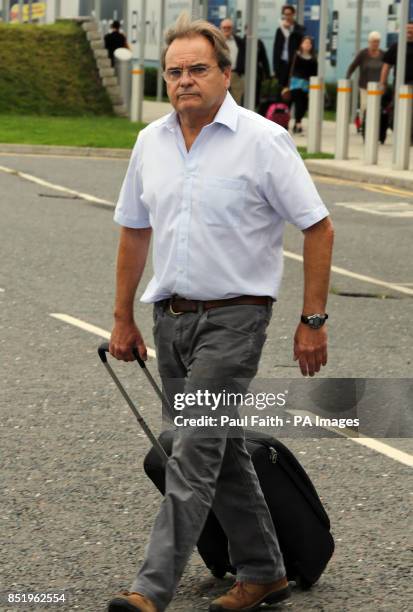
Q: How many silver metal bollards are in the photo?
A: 5